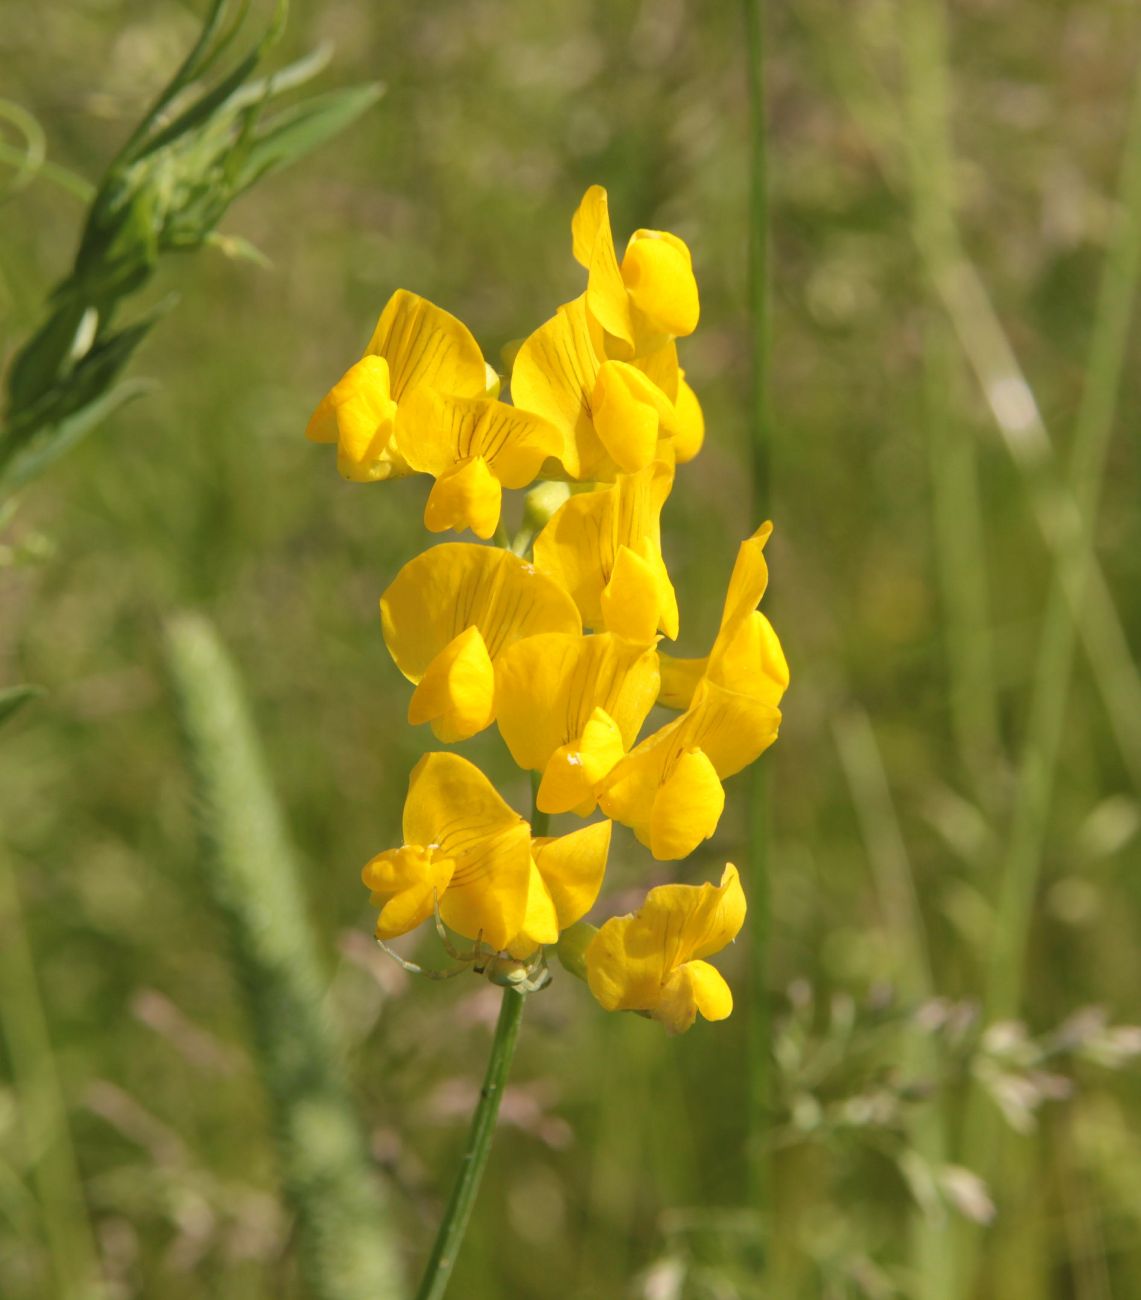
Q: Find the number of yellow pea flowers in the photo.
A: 13